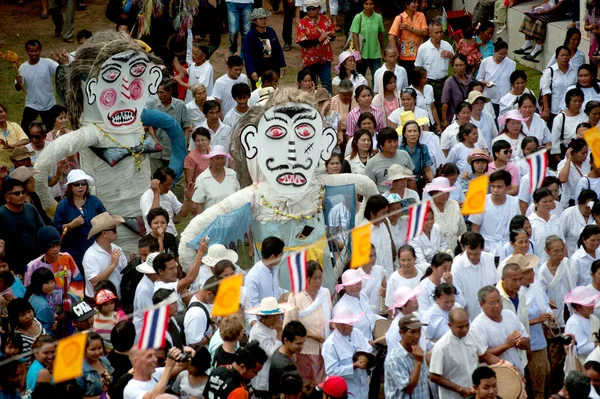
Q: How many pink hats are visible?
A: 8